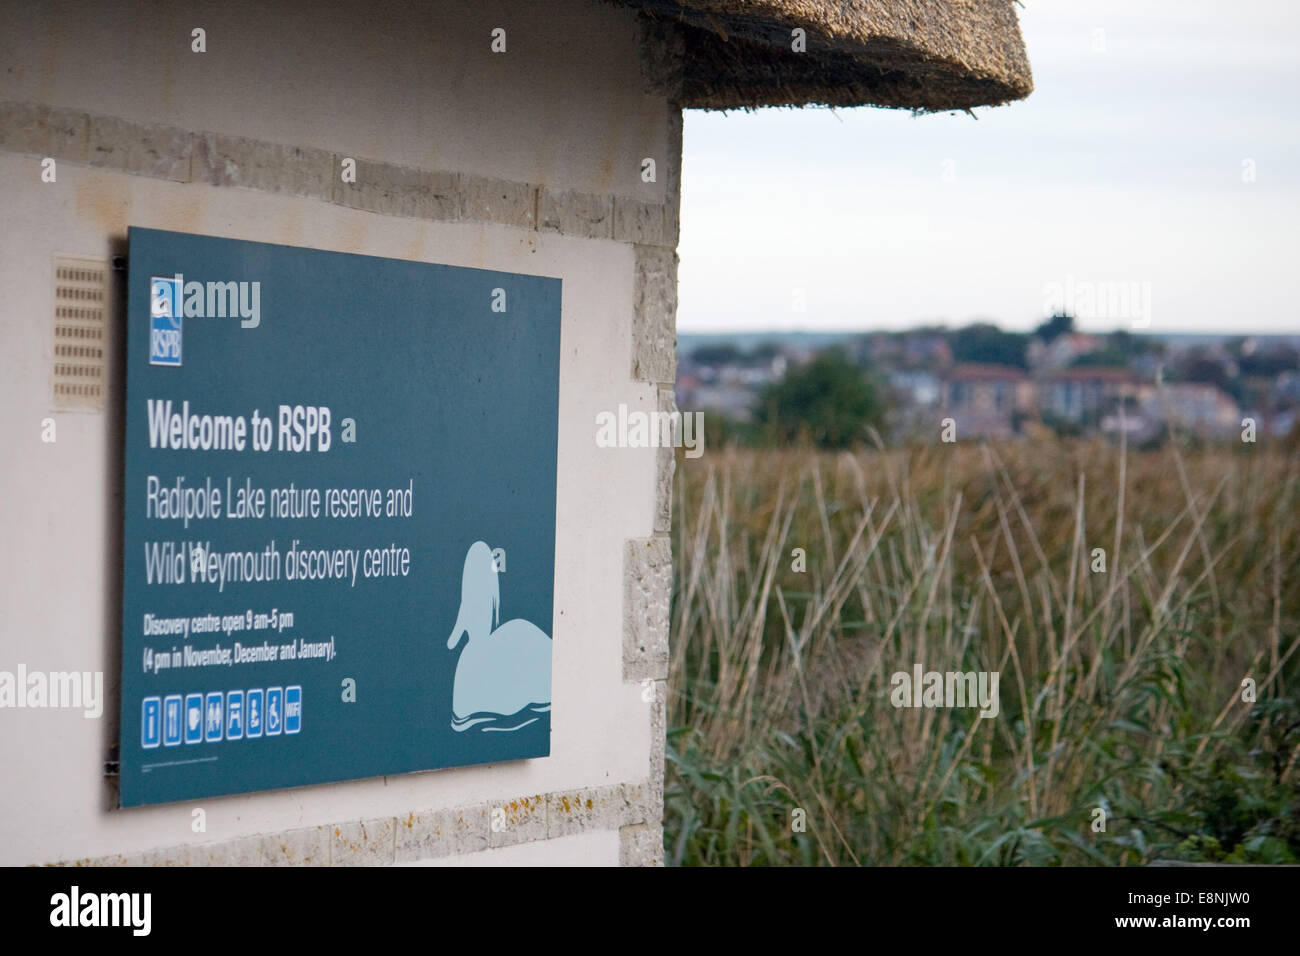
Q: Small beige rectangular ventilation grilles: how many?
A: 1